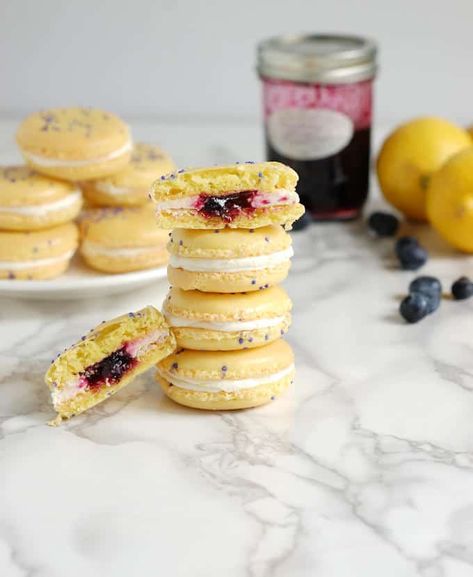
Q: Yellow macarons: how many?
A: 10